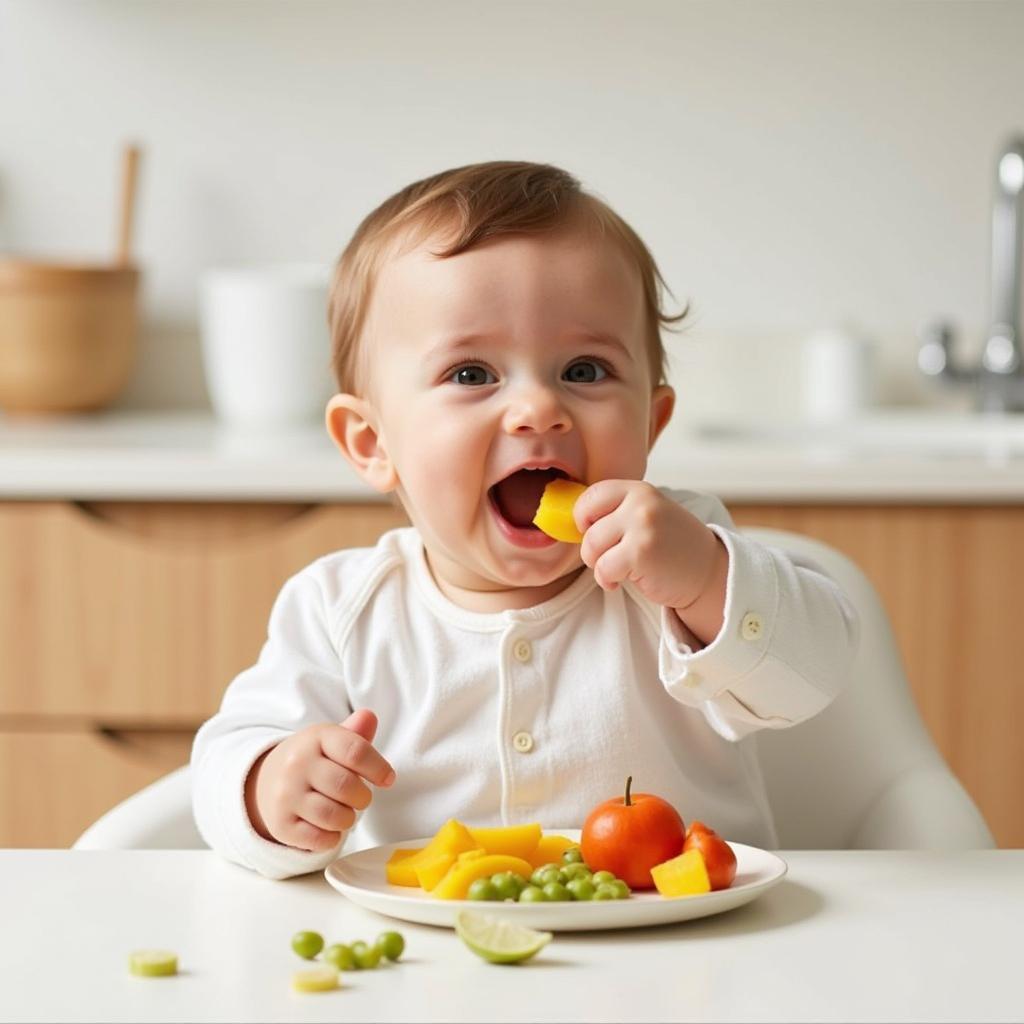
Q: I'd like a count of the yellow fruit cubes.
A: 2